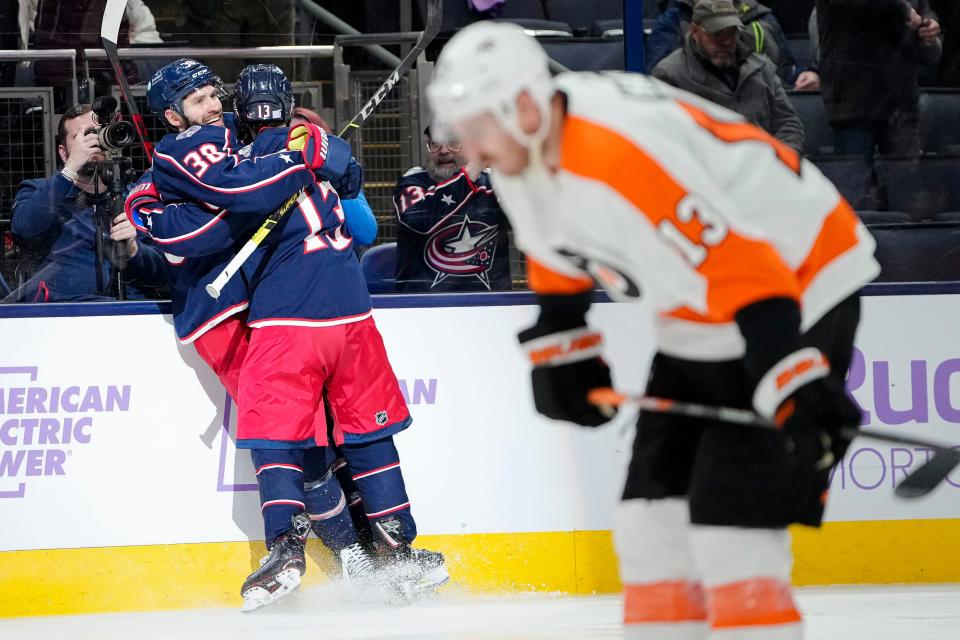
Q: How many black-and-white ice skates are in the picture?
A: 3